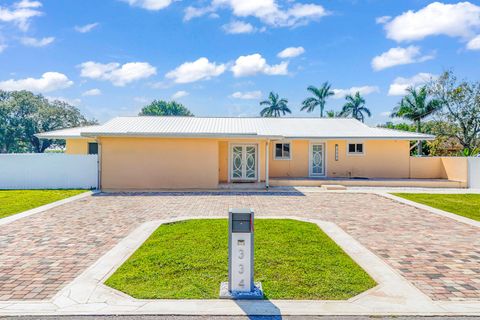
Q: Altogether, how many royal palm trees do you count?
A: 4